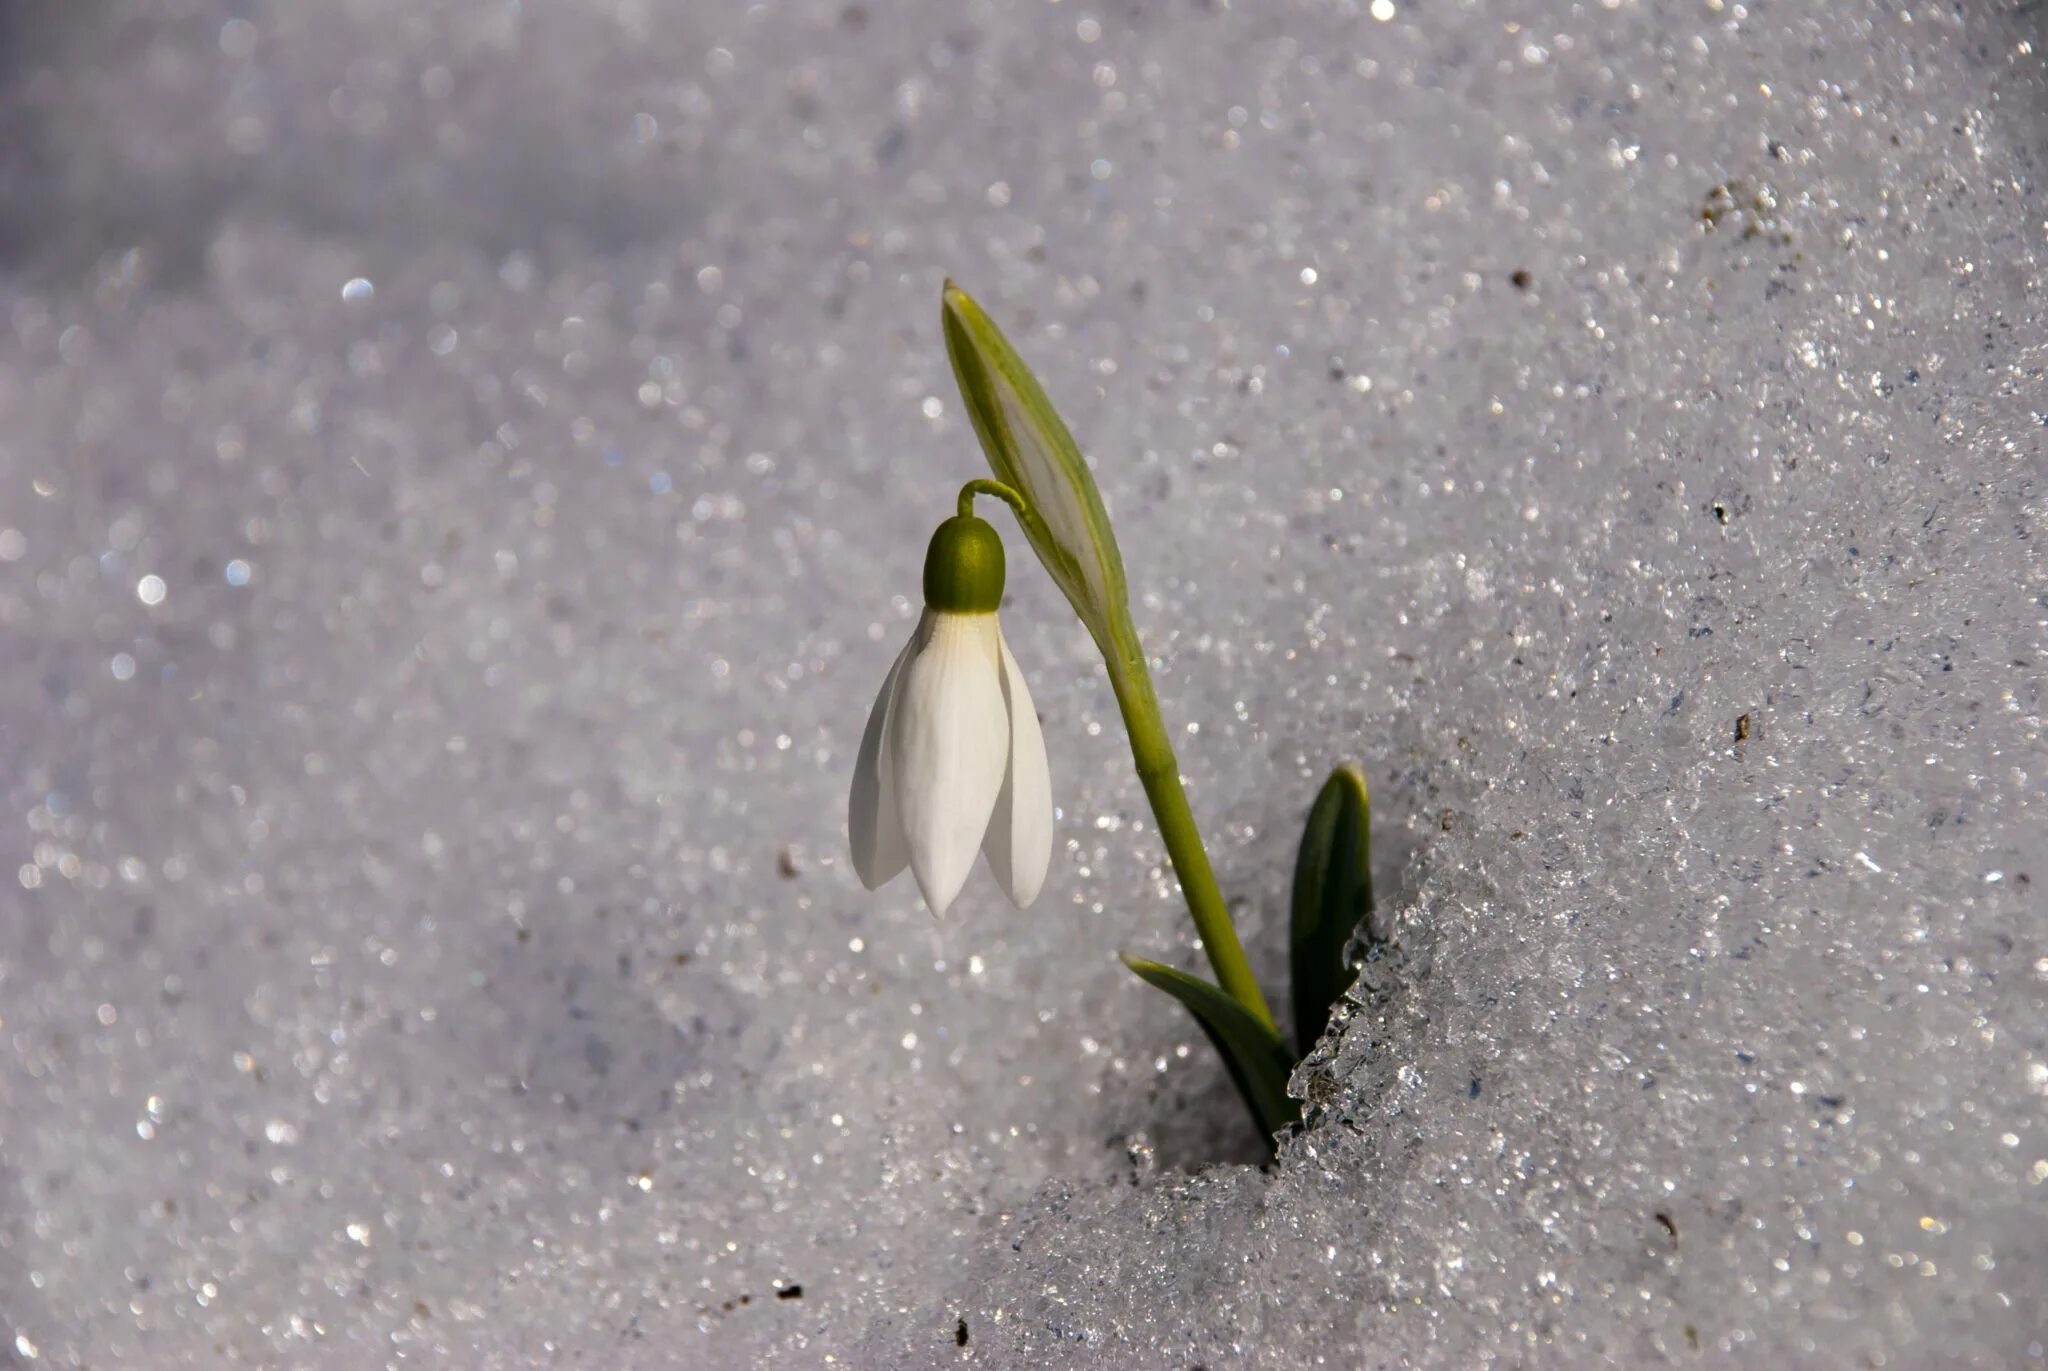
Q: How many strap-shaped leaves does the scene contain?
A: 2